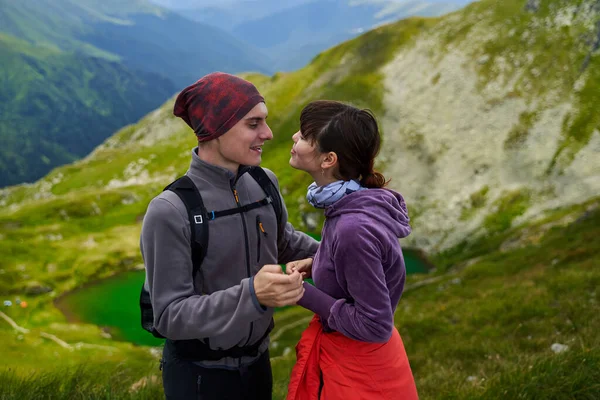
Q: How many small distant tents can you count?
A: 3